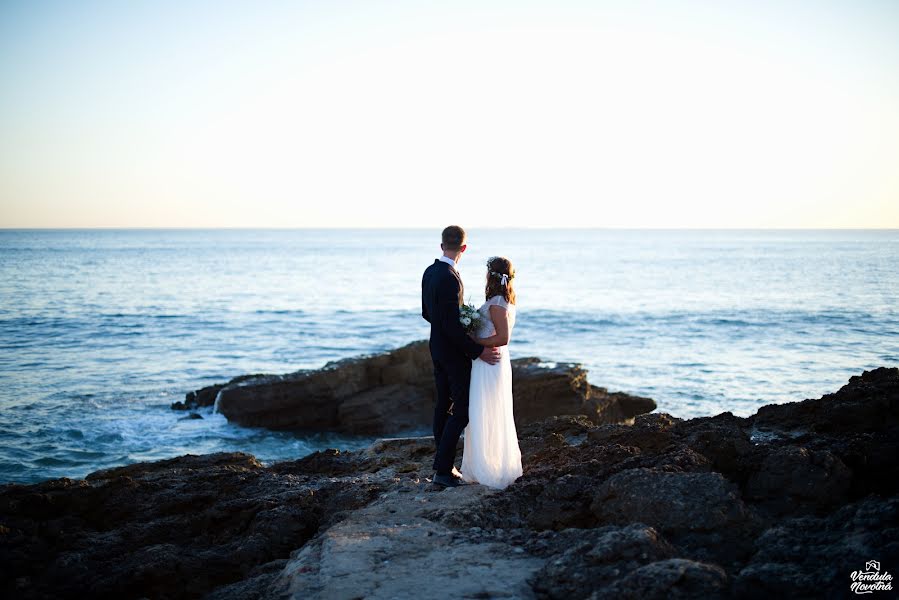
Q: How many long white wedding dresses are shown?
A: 1